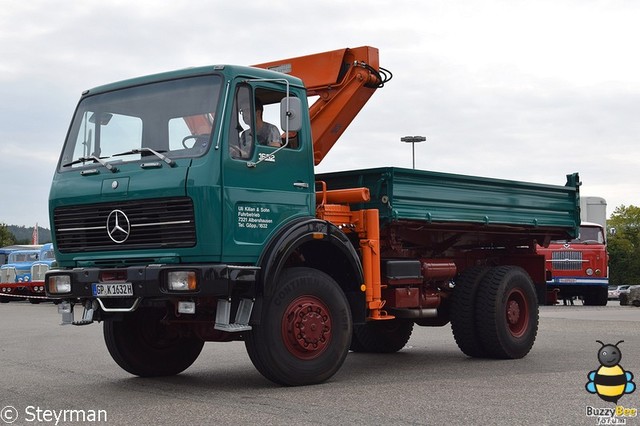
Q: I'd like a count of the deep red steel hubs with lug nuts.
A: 2